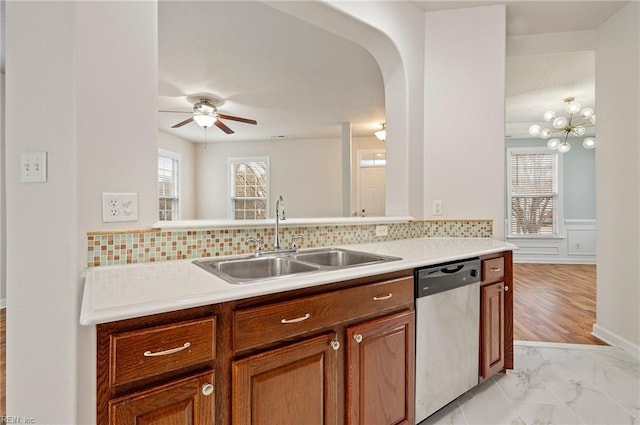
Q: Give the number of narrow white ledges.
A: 1